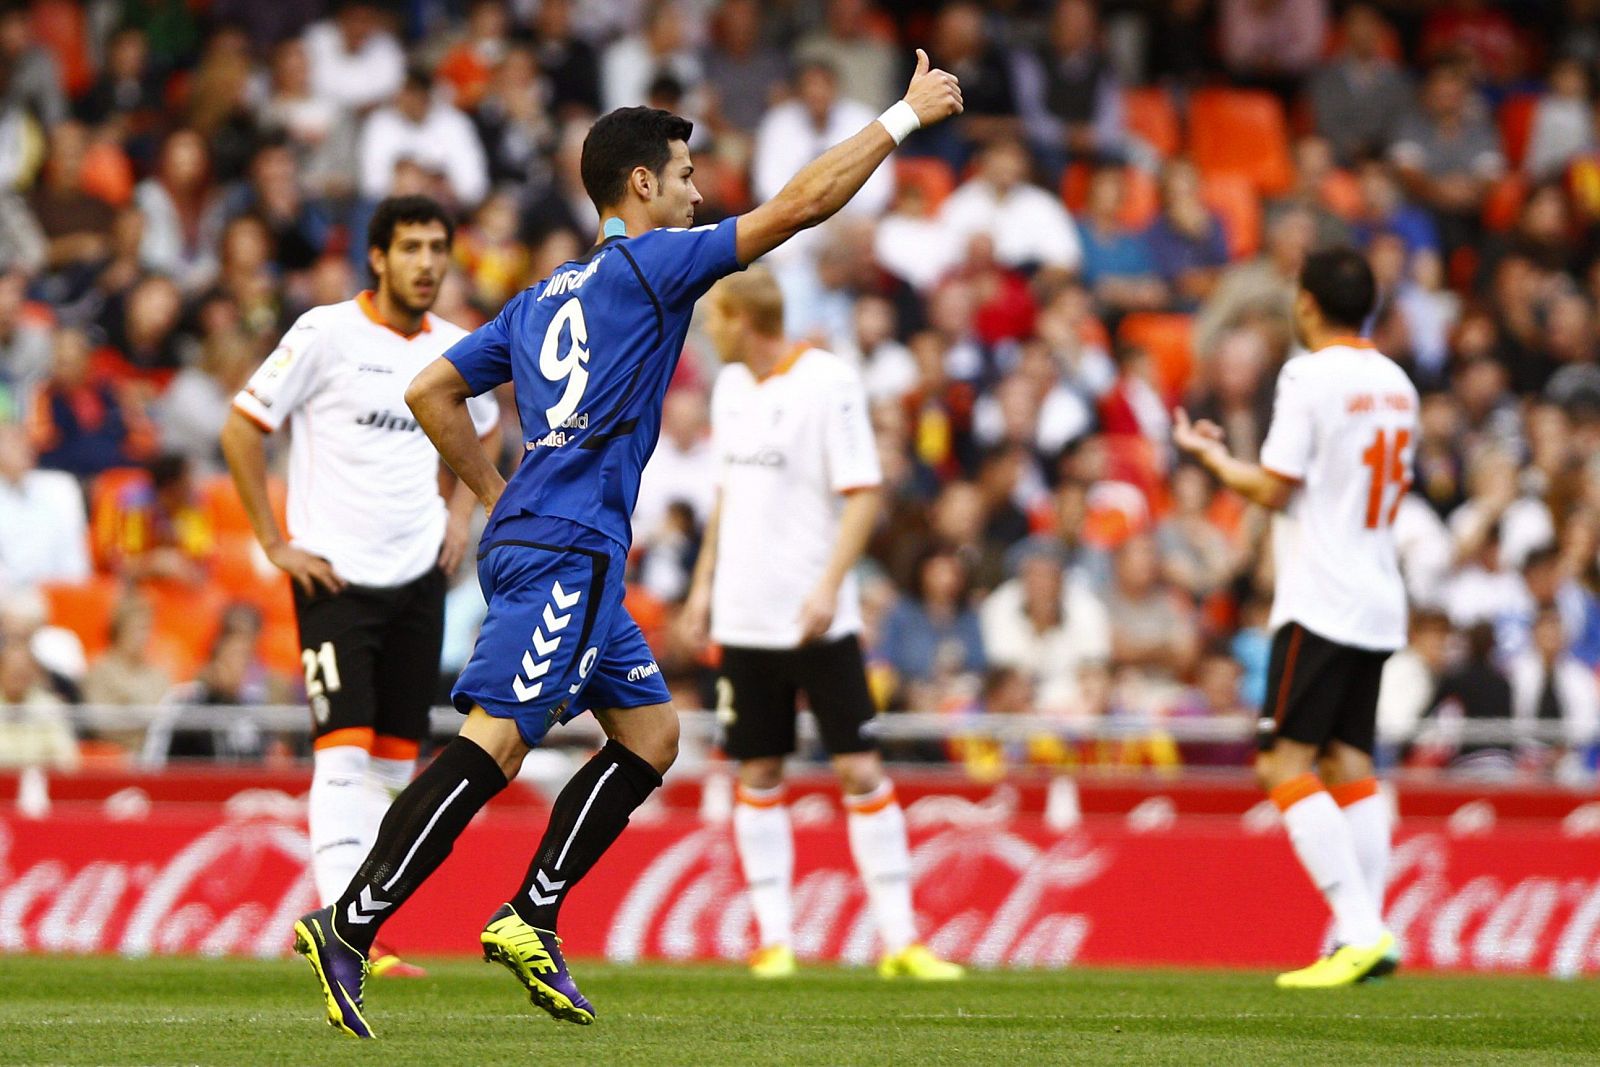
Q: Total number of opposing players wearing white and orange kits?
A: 3